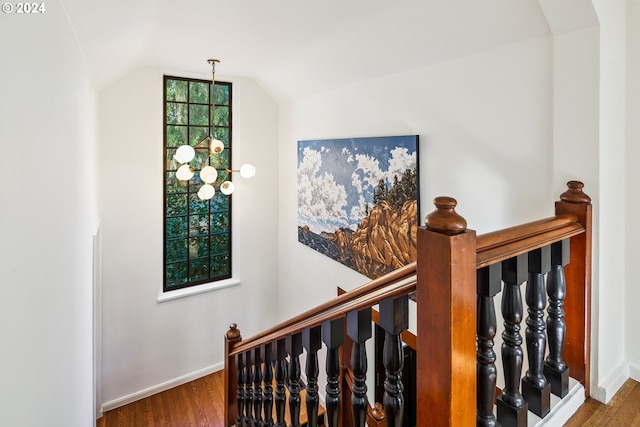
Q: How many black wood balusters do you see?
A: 14